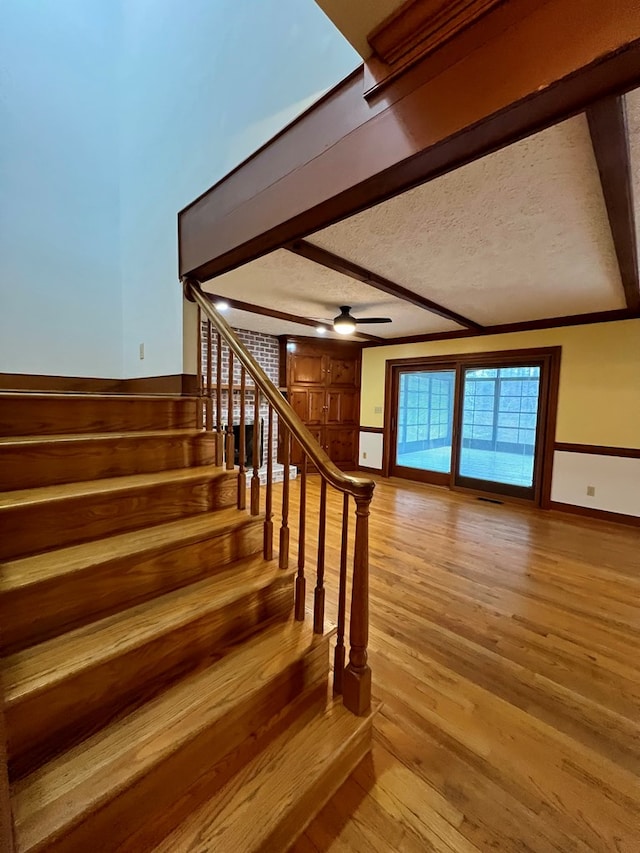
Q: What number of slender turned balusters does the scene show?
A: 11